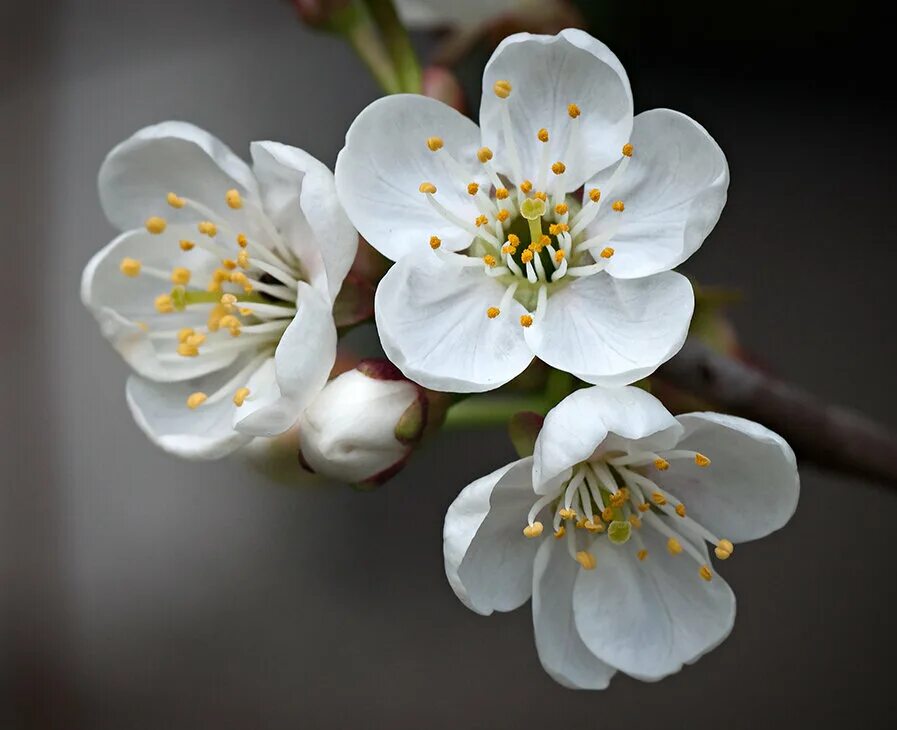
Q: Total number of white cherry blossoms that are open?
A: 3